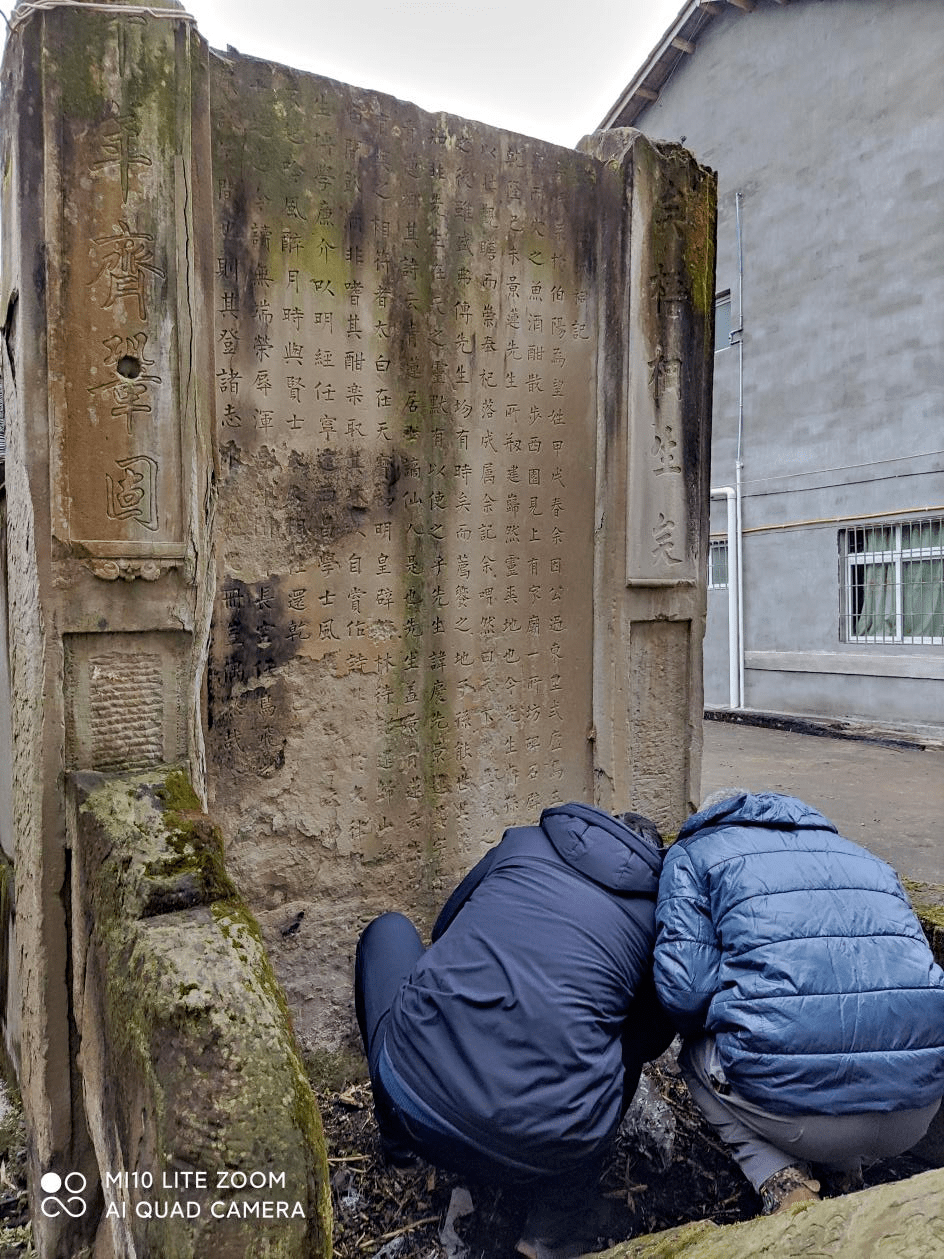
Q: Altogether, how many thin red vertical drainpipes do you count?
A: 0